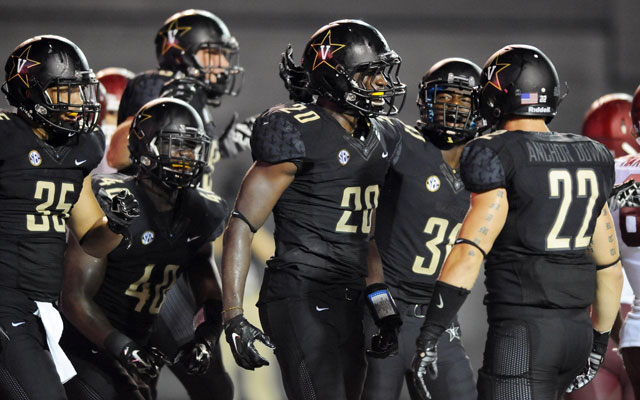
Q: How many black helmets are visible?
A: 6